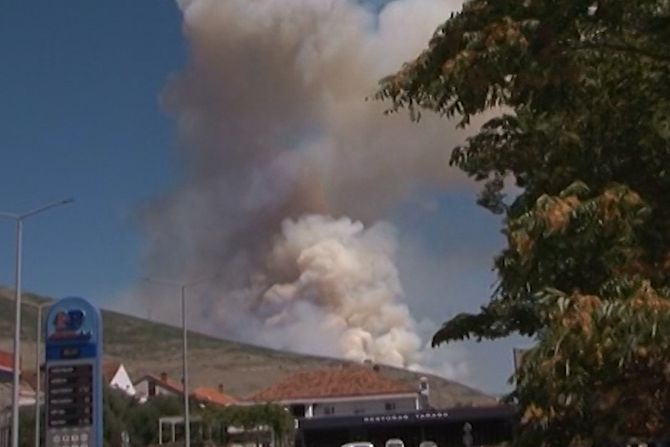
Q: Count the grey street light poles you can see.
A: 3